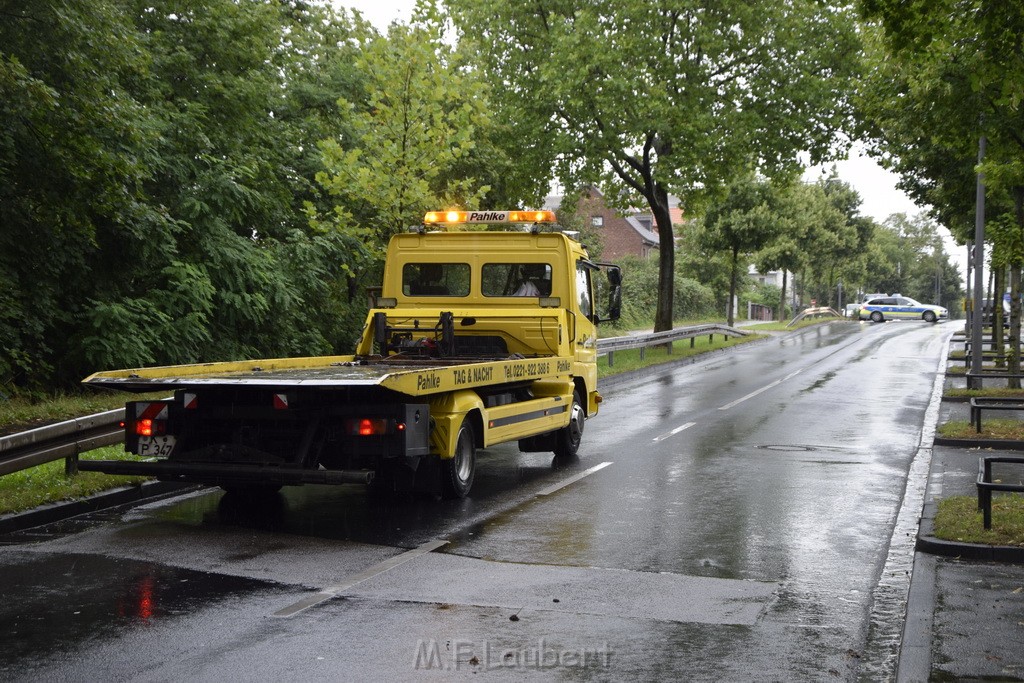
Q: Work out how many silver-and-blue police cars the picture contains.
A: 1